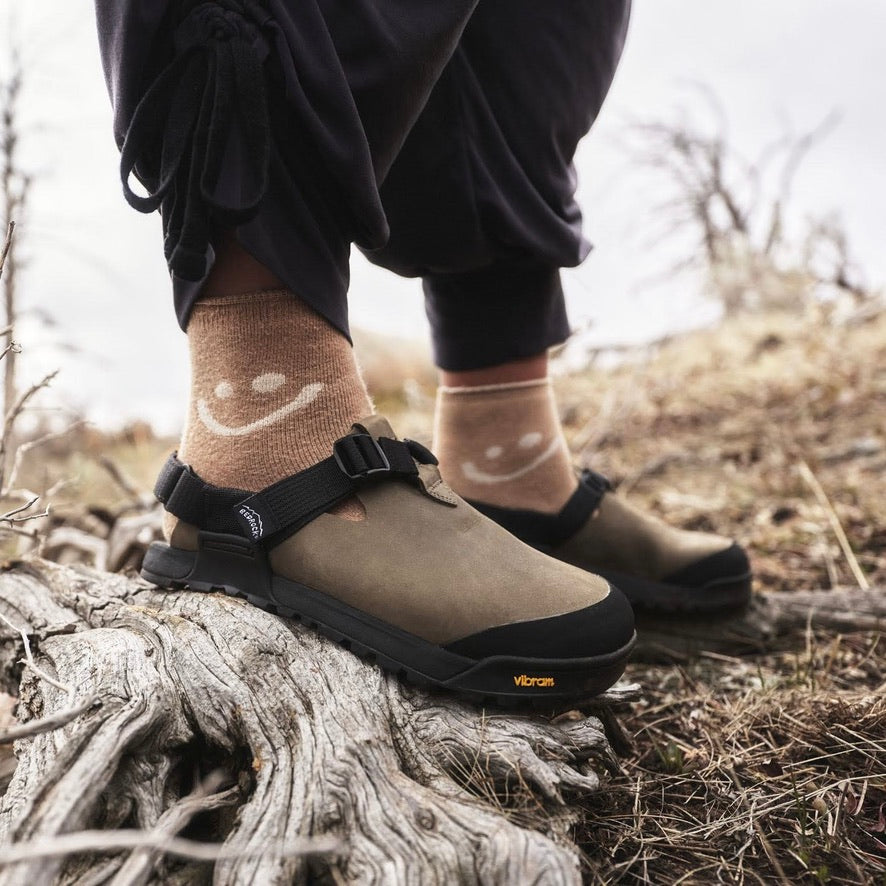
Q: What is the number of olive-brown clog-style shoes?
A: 2